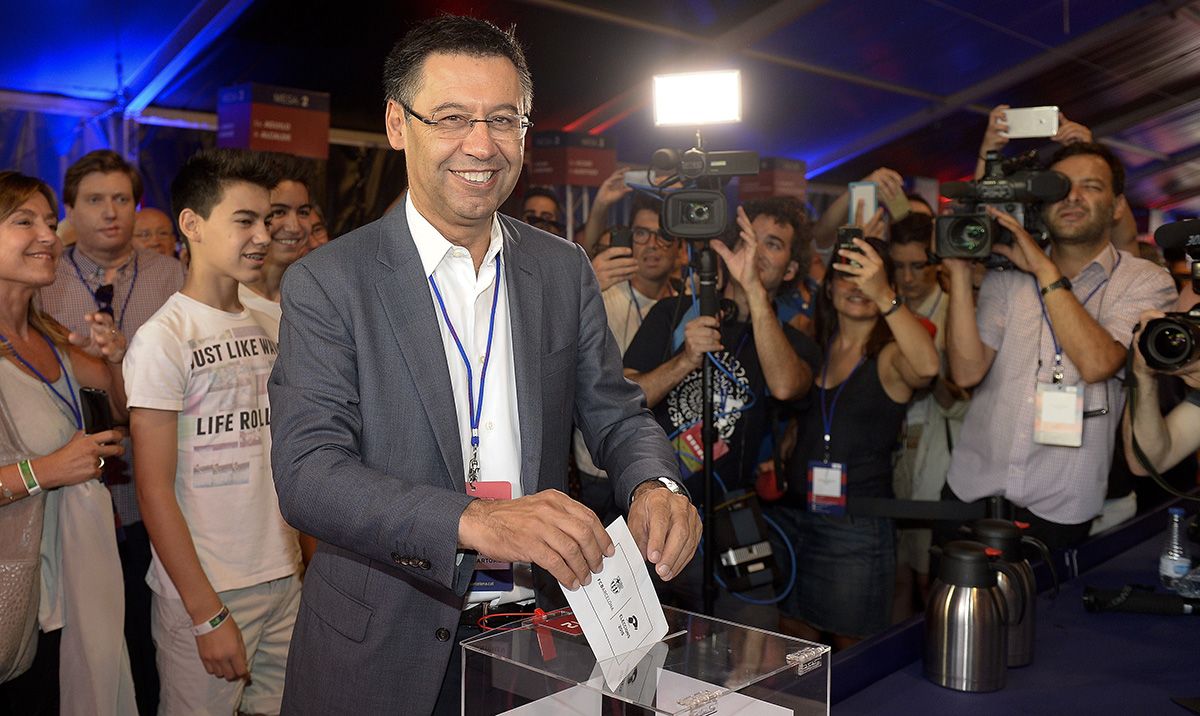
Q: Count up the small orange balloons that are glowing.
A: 0